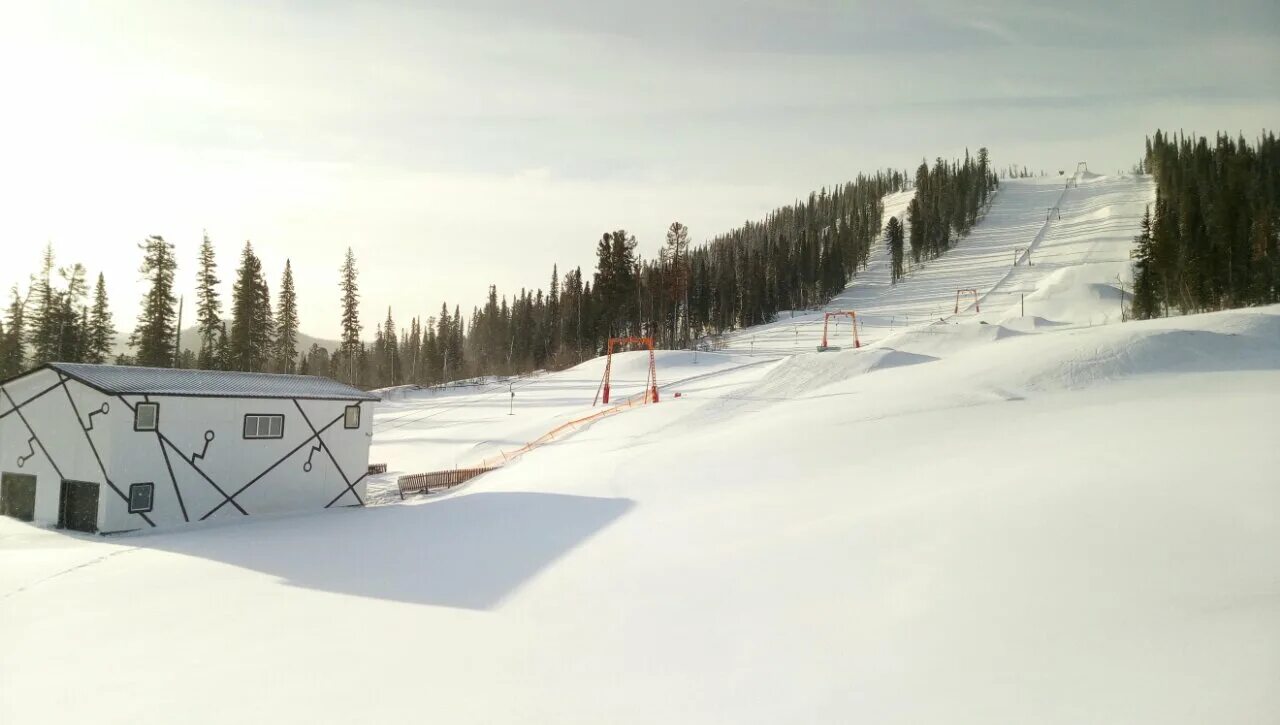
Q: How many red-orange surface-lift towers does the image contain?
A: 3